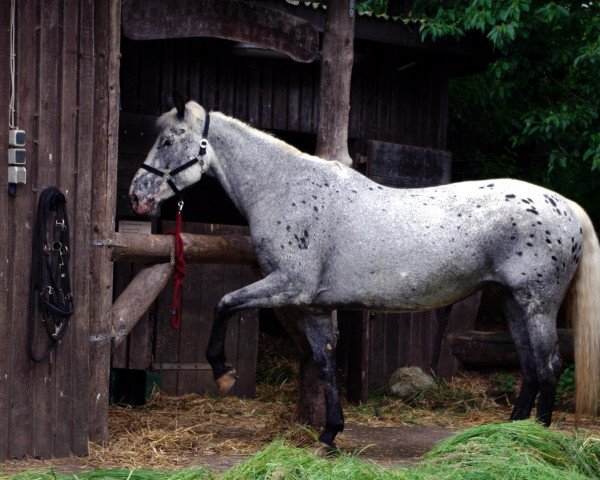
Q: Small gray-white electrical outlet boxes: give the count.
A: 3